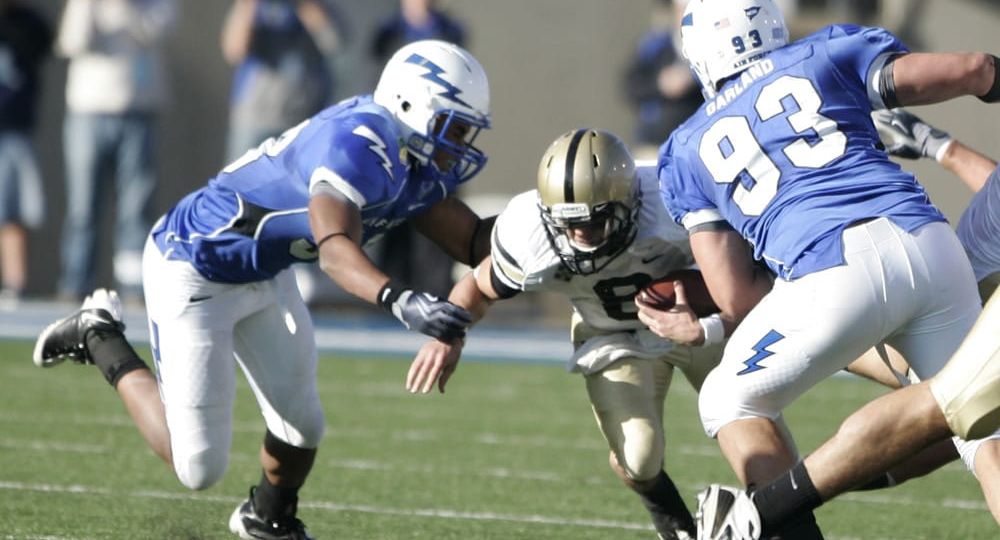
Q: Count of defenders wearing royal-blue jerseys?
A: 2